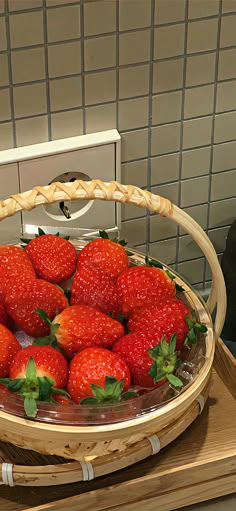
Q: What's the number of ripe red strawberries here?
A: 13